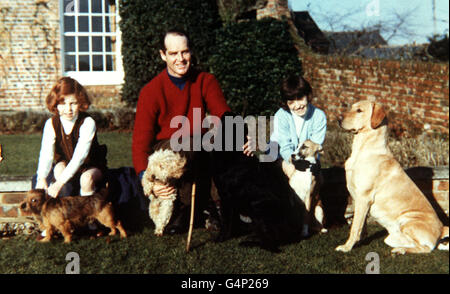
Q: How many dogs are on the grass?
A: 5